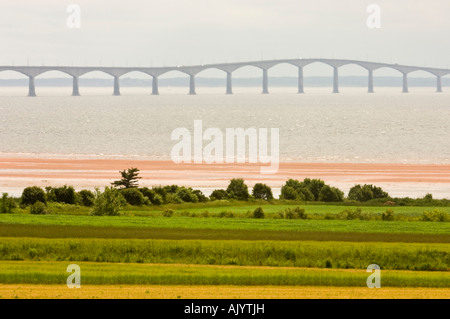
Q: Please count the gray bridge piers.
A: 12